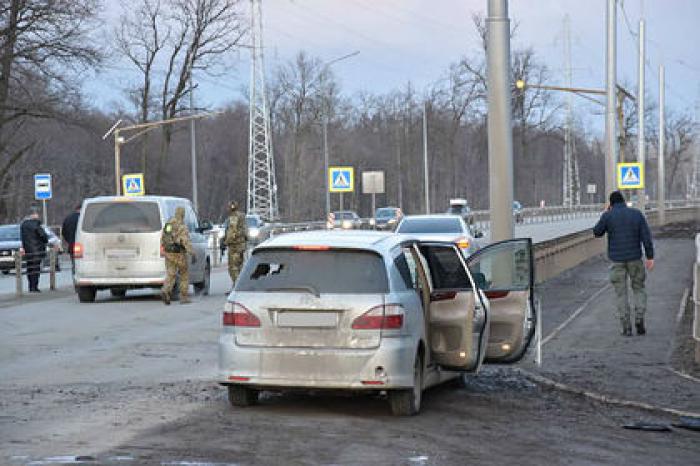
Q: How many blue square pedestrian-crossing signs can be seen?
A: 3